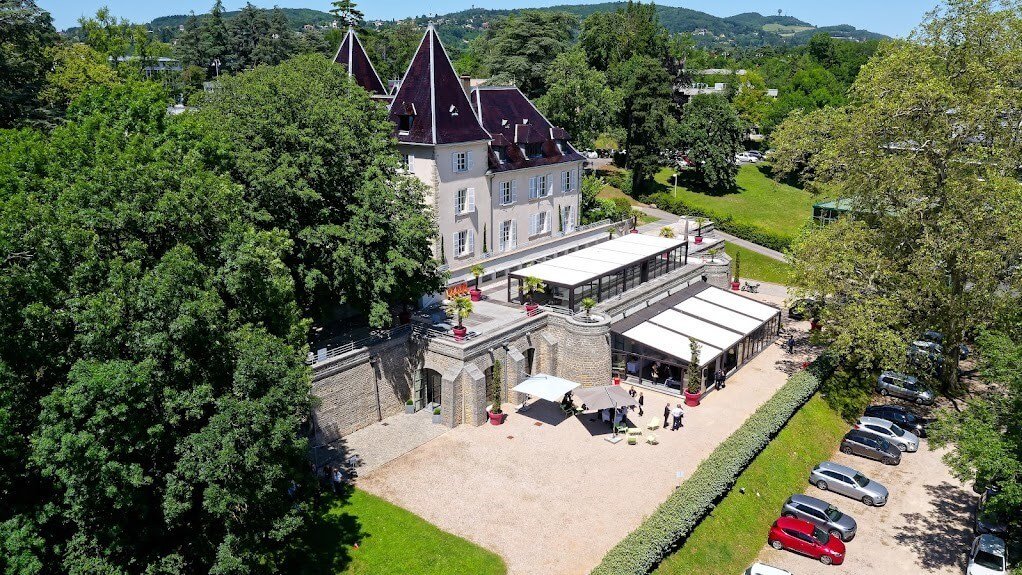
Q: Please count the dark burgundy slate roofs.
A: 3